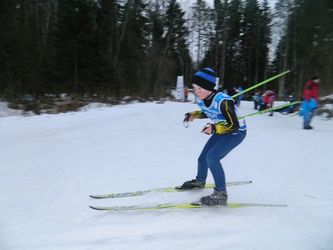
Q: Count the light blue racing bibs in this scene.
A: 1